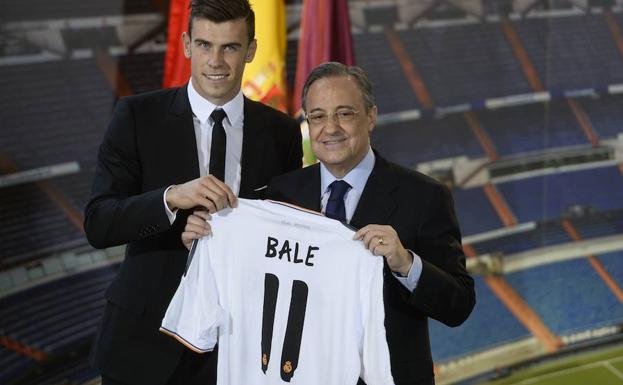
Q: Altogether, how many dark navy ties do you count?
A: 1